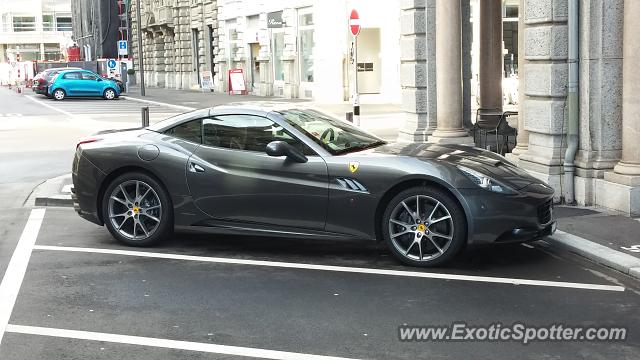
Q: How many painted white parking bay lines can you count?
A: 3